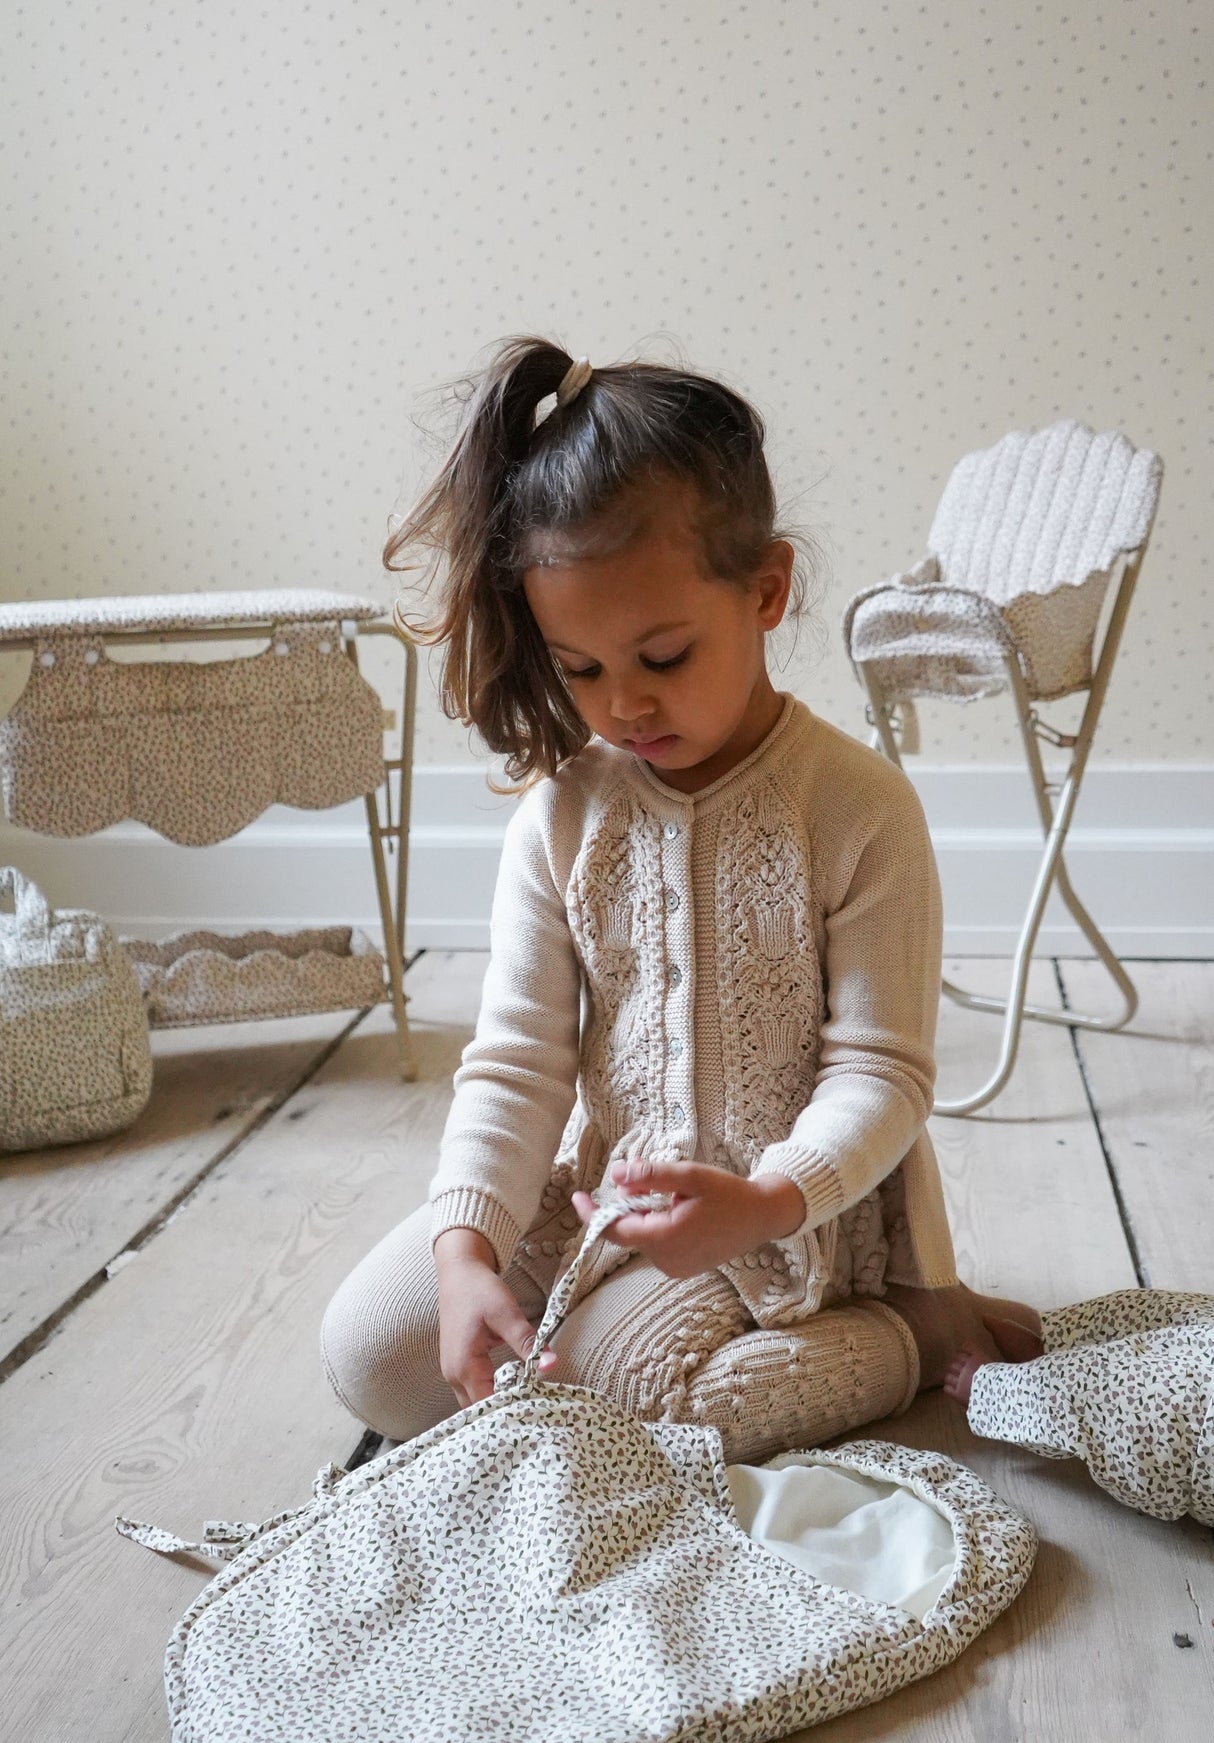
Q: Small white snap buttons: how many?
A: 4